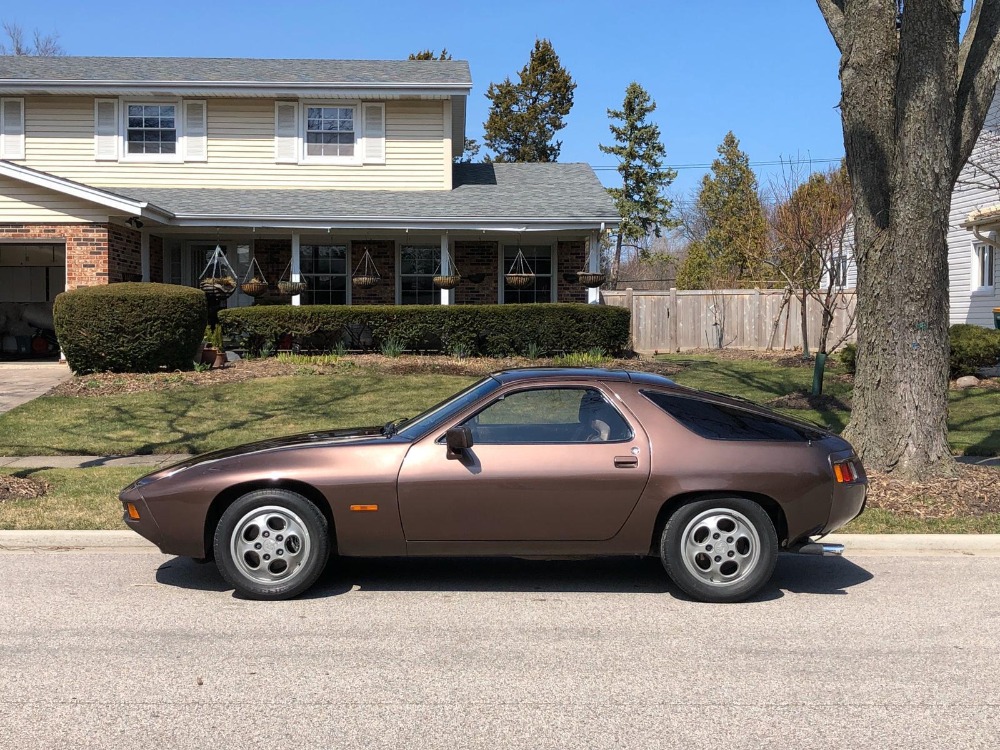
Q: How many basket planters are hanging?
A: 7